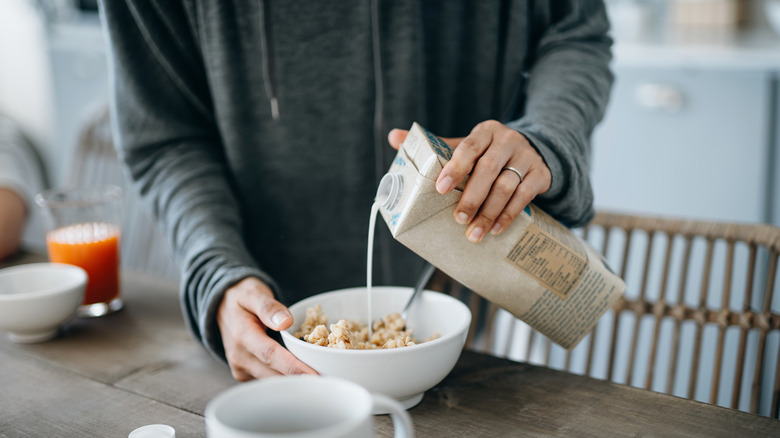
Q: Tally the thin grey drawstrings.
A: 1